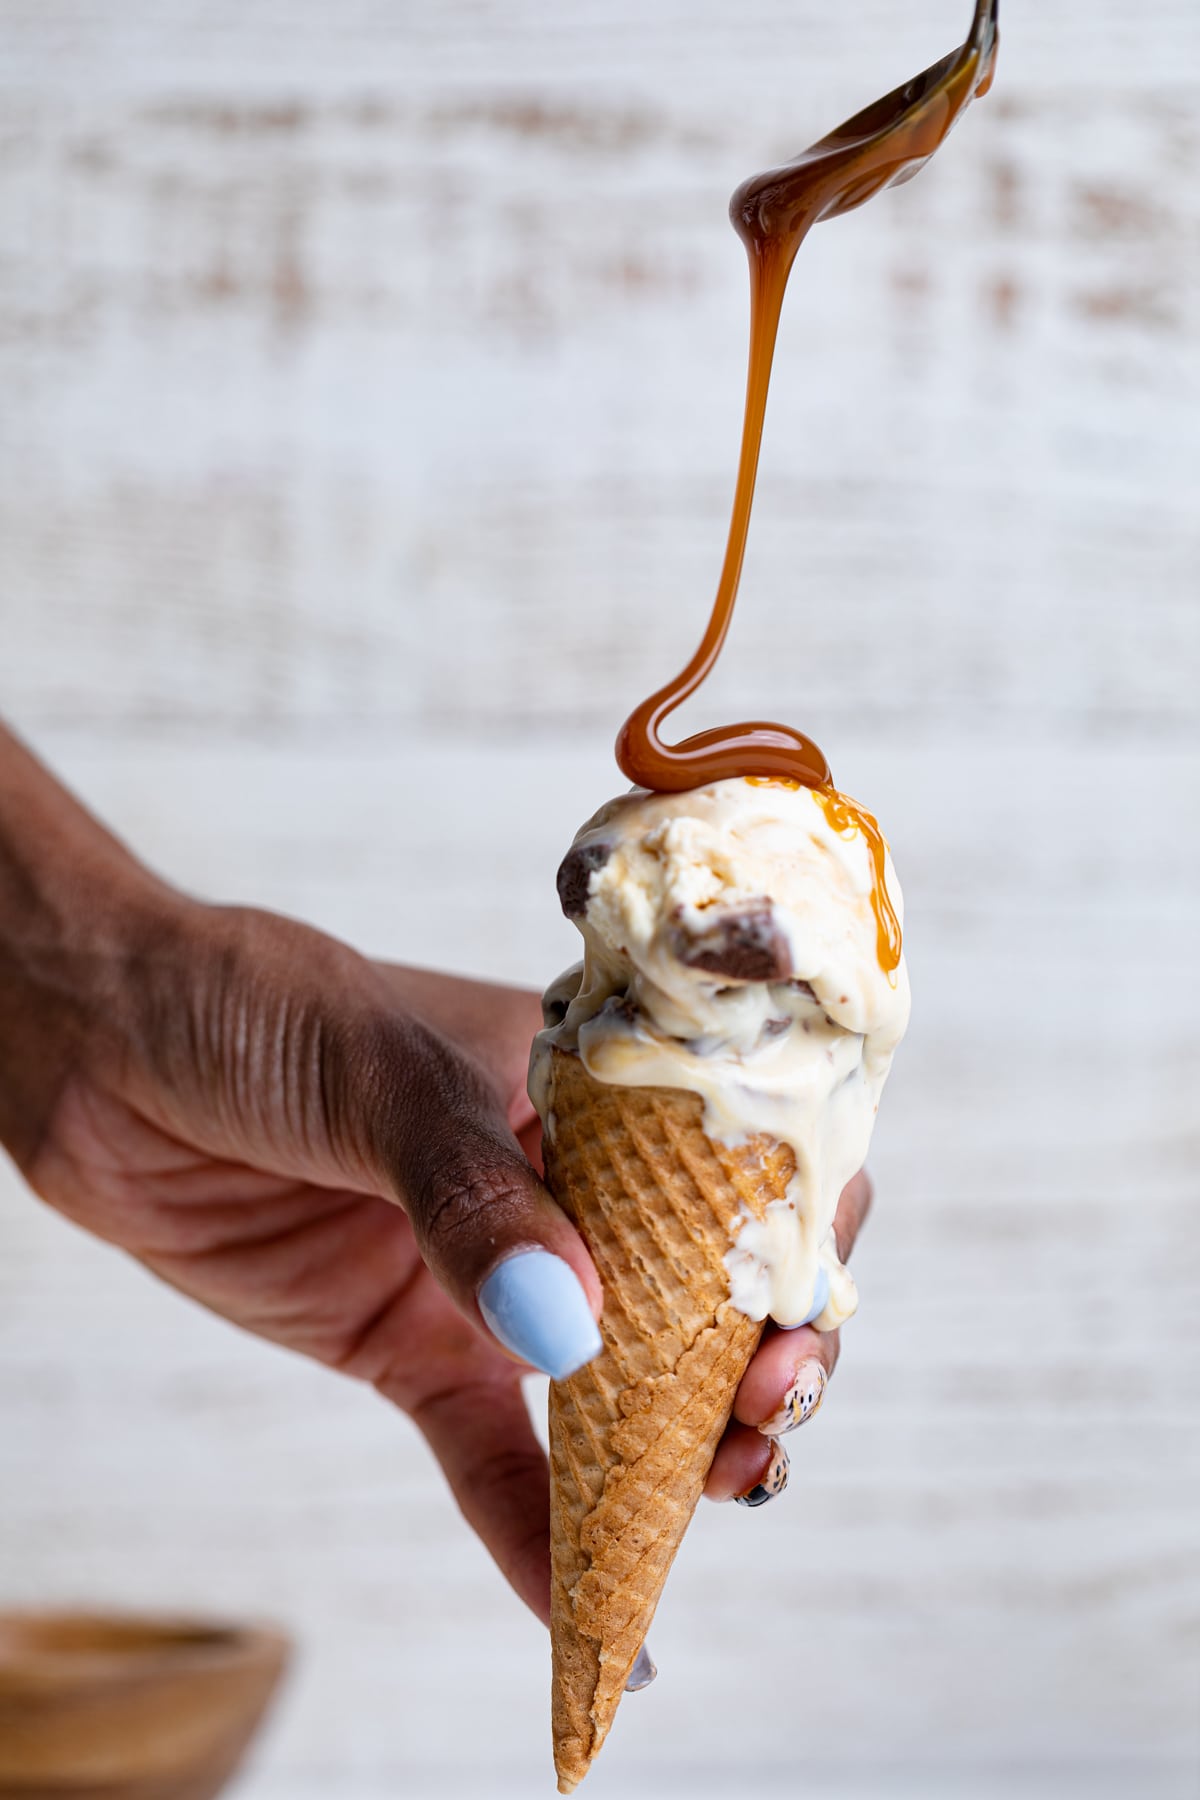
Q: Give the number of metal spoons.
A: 1